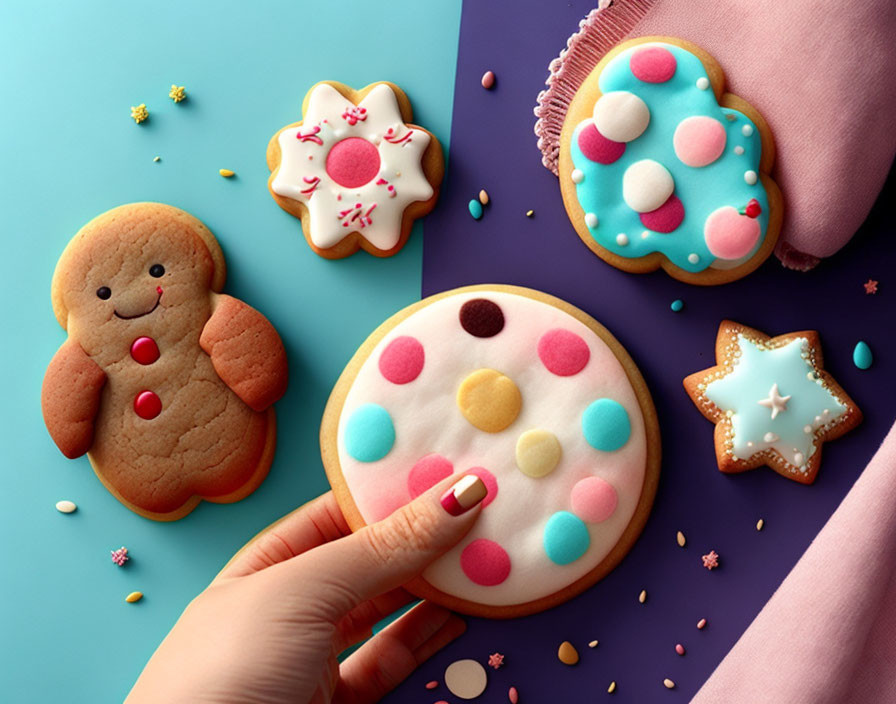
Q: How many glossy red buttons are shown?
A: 2